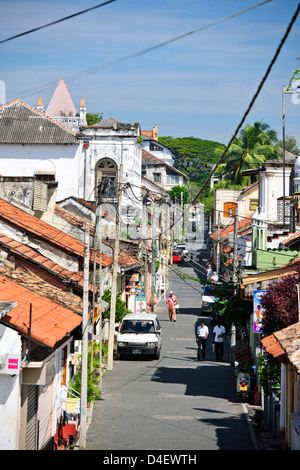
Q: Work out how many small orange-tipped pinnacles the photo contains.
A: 2